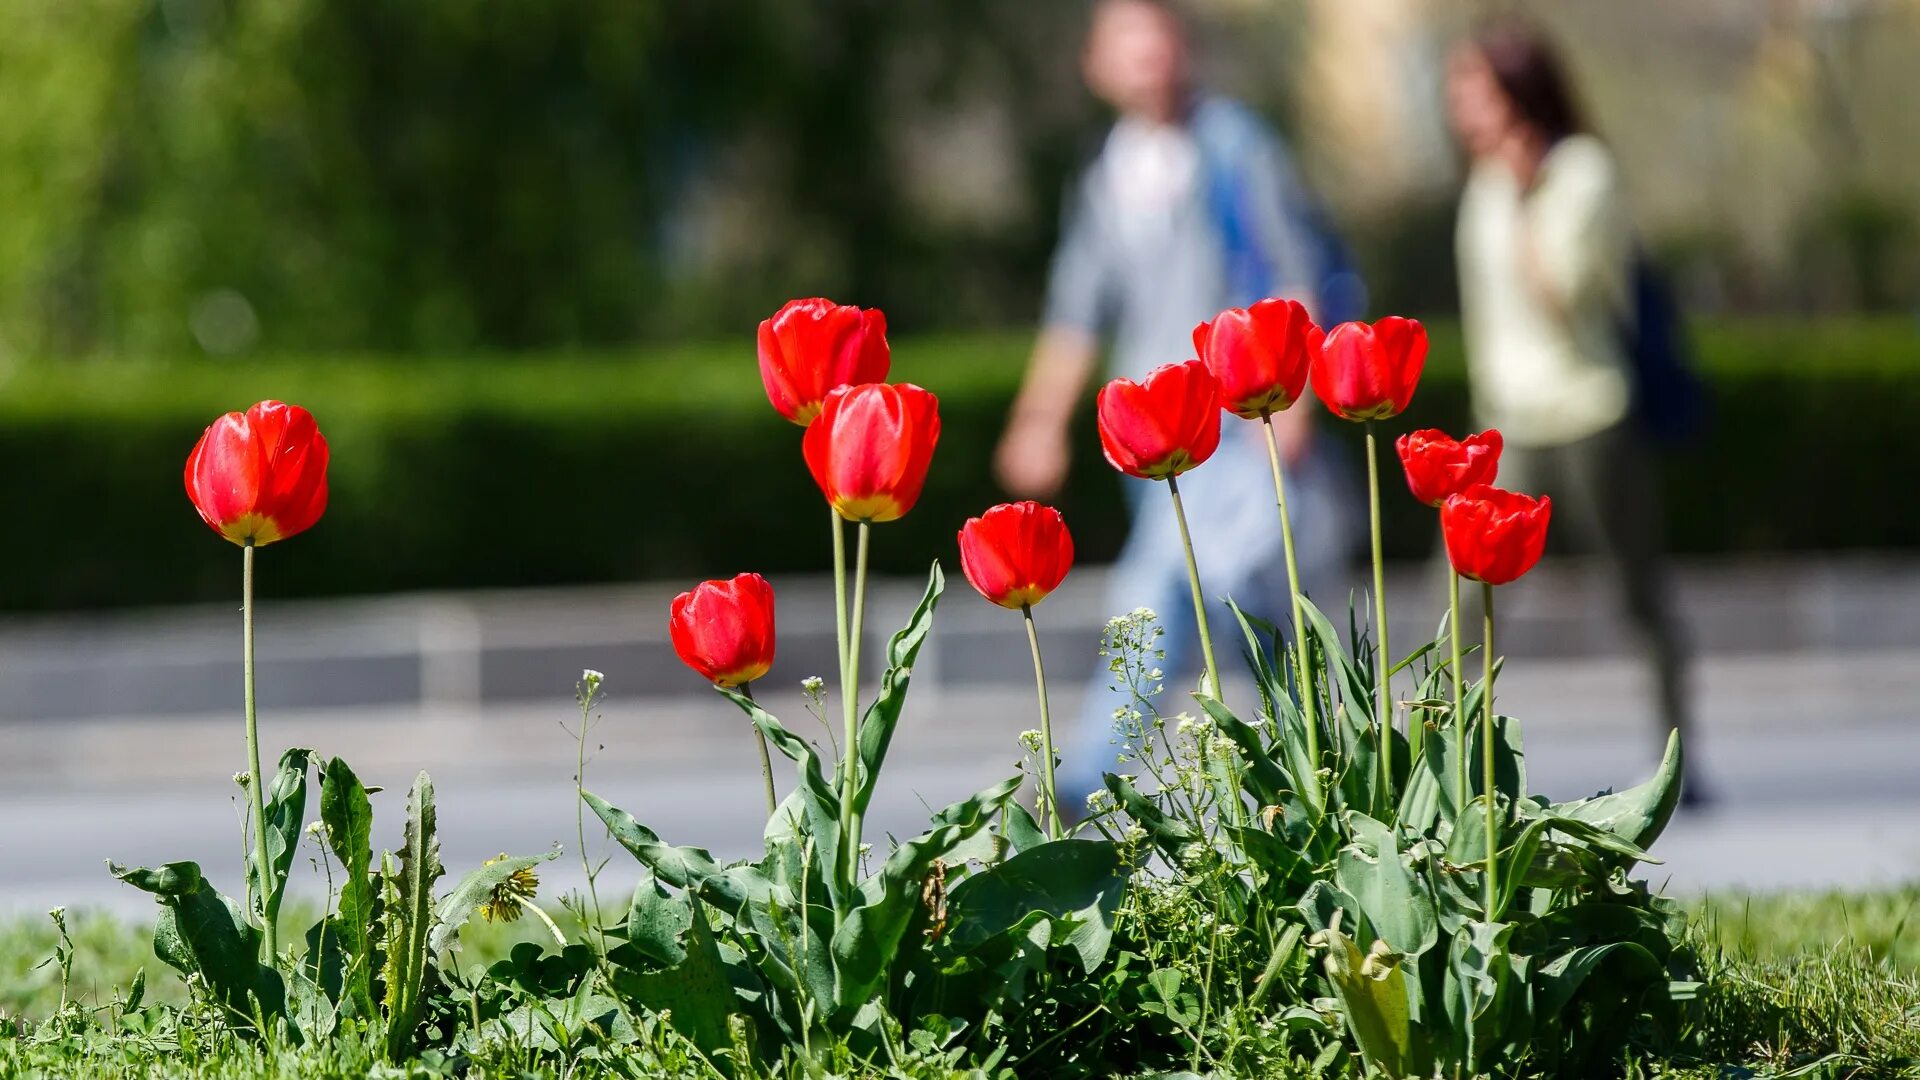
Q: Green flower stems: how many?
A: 10